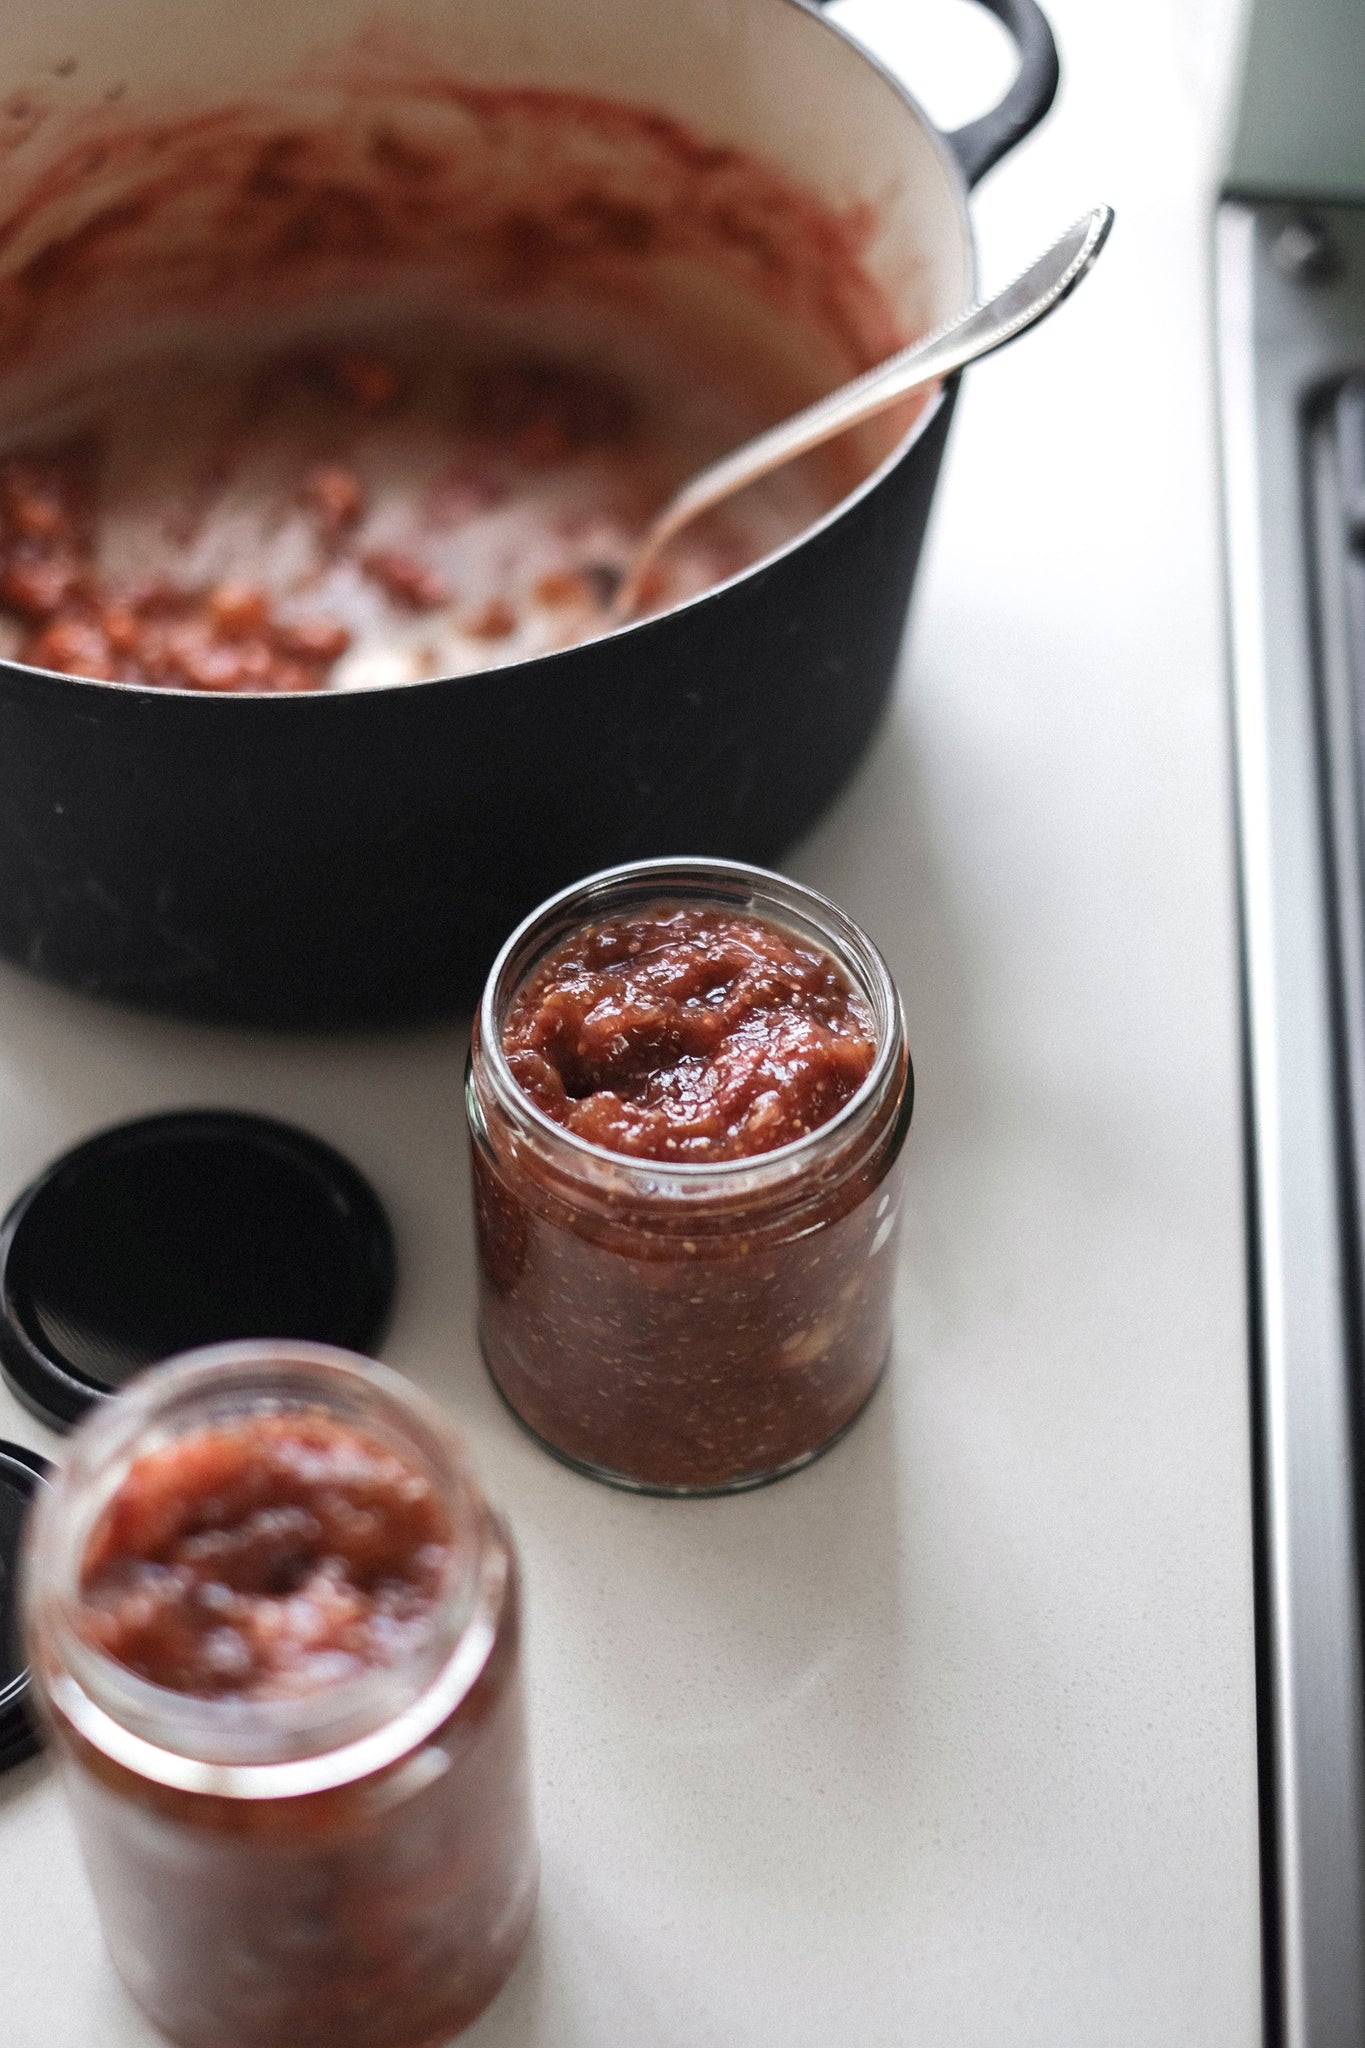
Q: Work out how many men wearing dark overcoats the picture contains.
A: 0